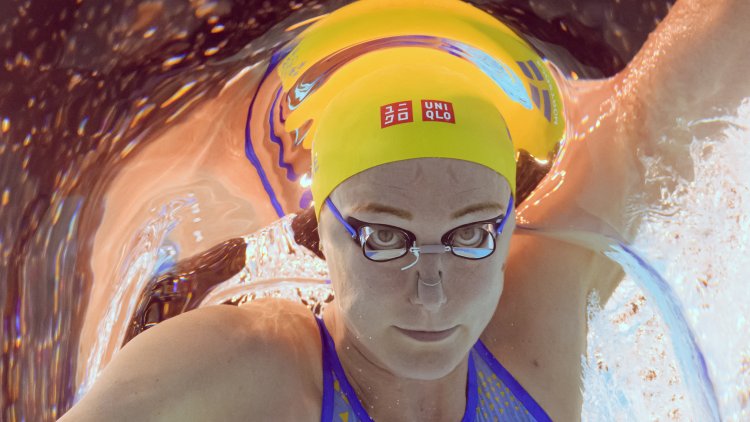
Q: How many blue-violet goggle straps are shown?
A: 2